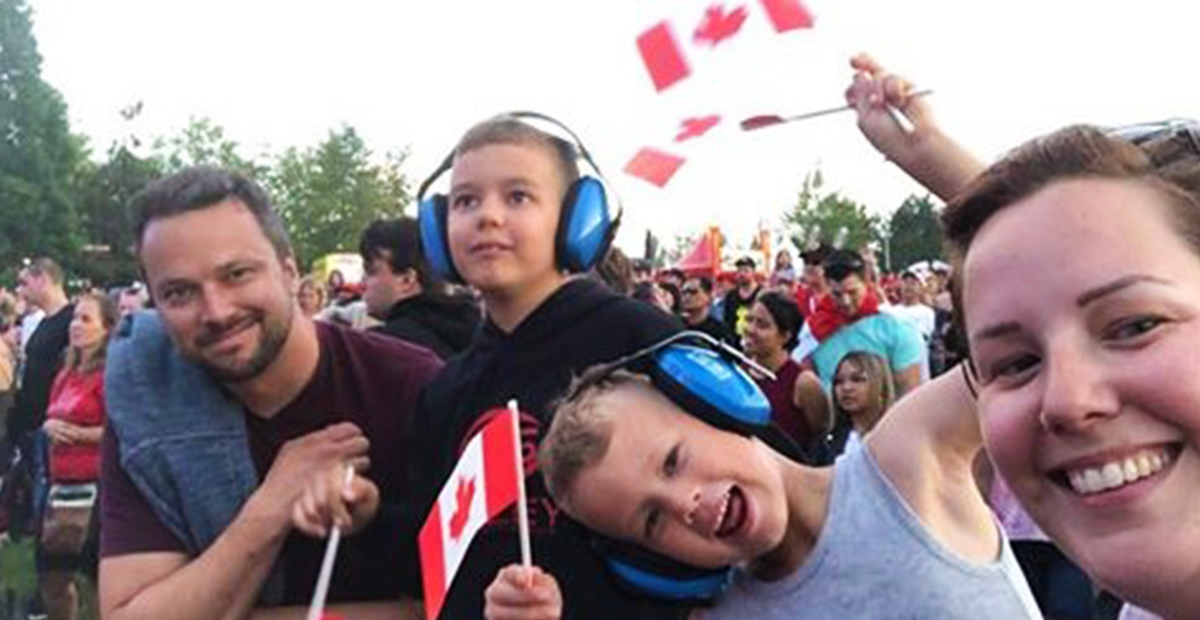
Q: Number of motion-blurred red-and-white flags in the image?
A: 2